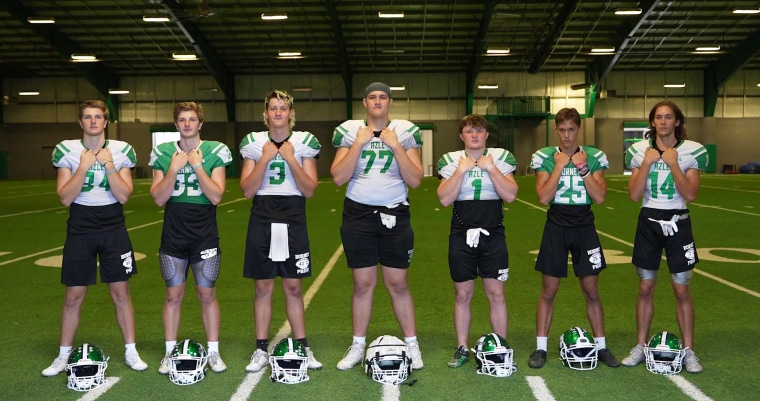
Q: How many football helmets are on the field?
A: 7